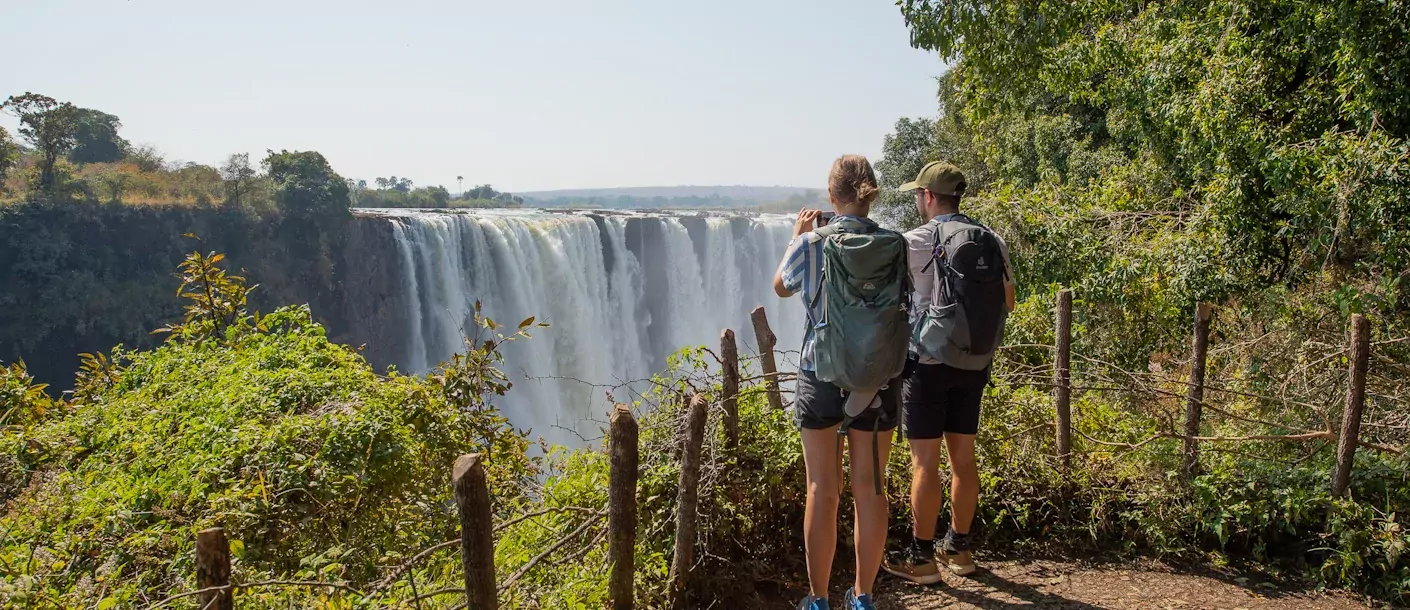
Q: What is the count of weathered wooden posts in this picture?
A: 9